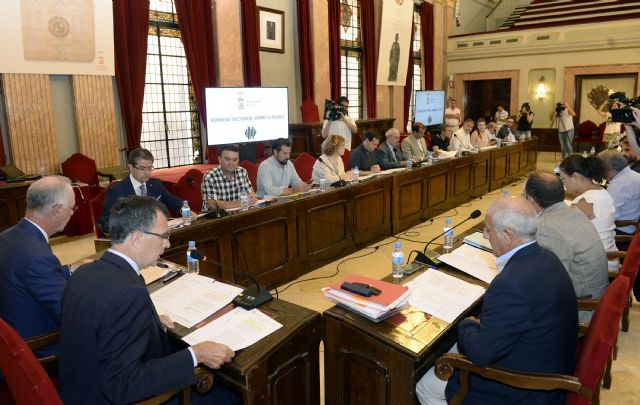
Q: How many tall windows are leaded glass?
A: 3